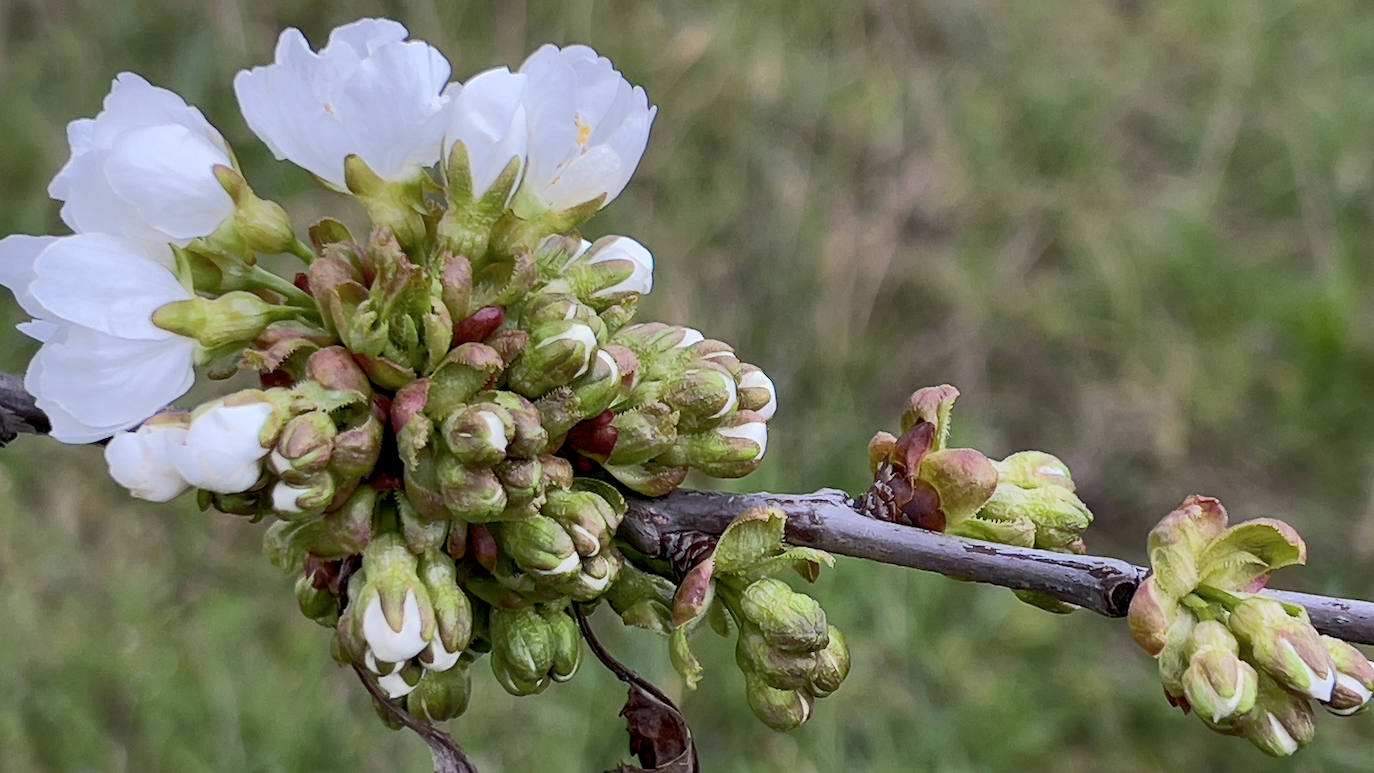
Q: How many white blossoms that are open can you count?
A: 5